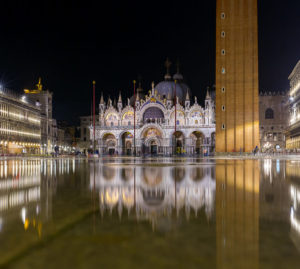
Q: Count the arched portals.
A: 5